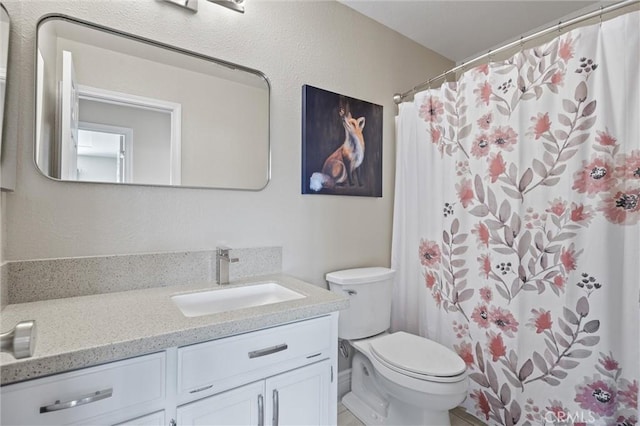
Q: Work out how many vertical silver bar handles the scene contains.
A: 2